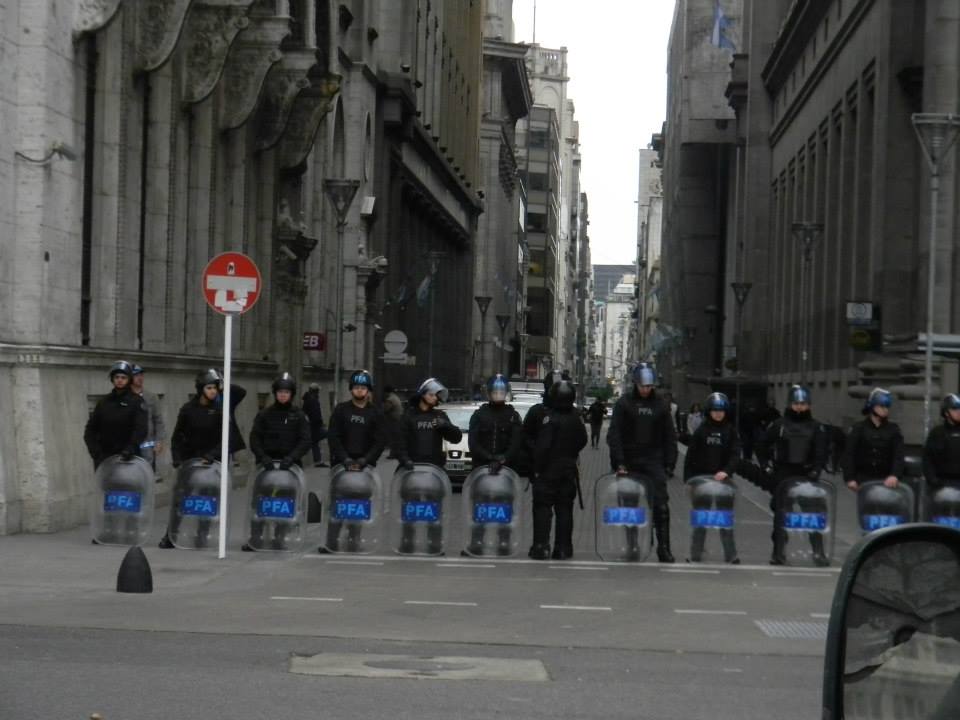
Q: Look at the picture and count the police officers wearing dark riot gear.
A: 13